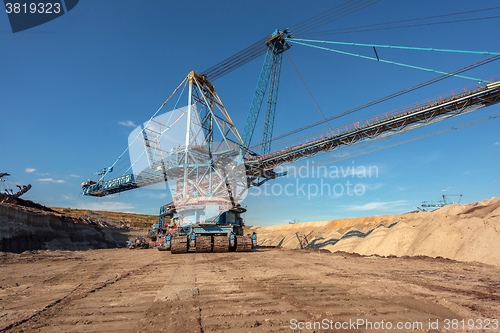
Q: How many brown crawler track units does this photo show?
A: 4